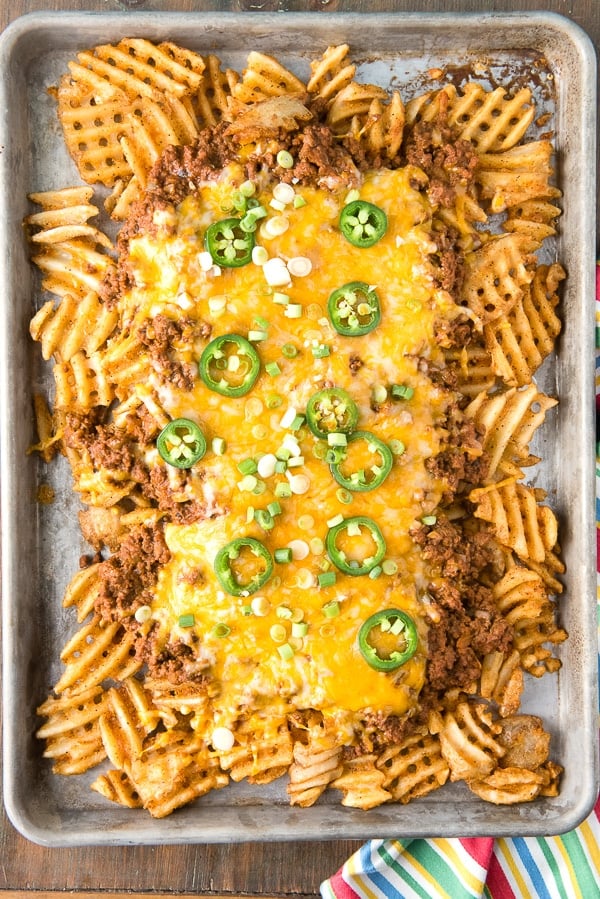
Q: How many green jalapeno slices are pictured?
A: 10